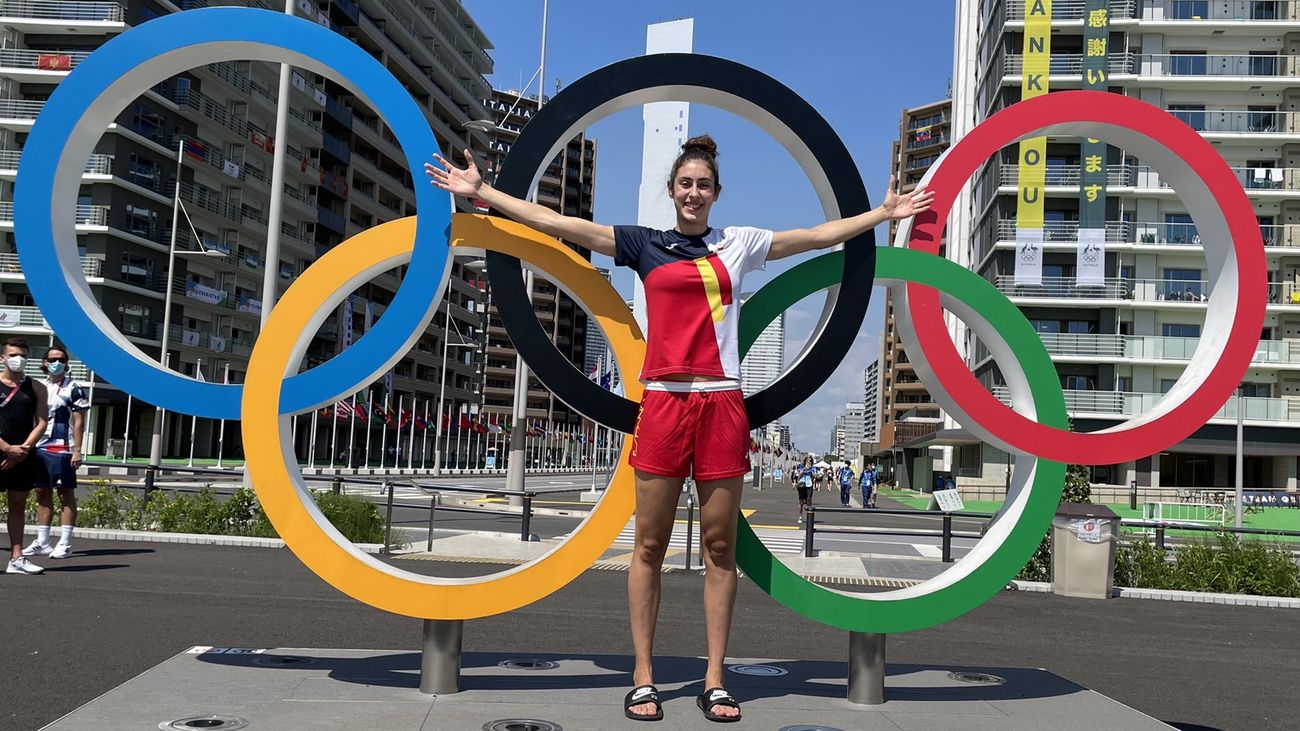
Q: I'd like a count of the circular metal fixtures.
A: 7